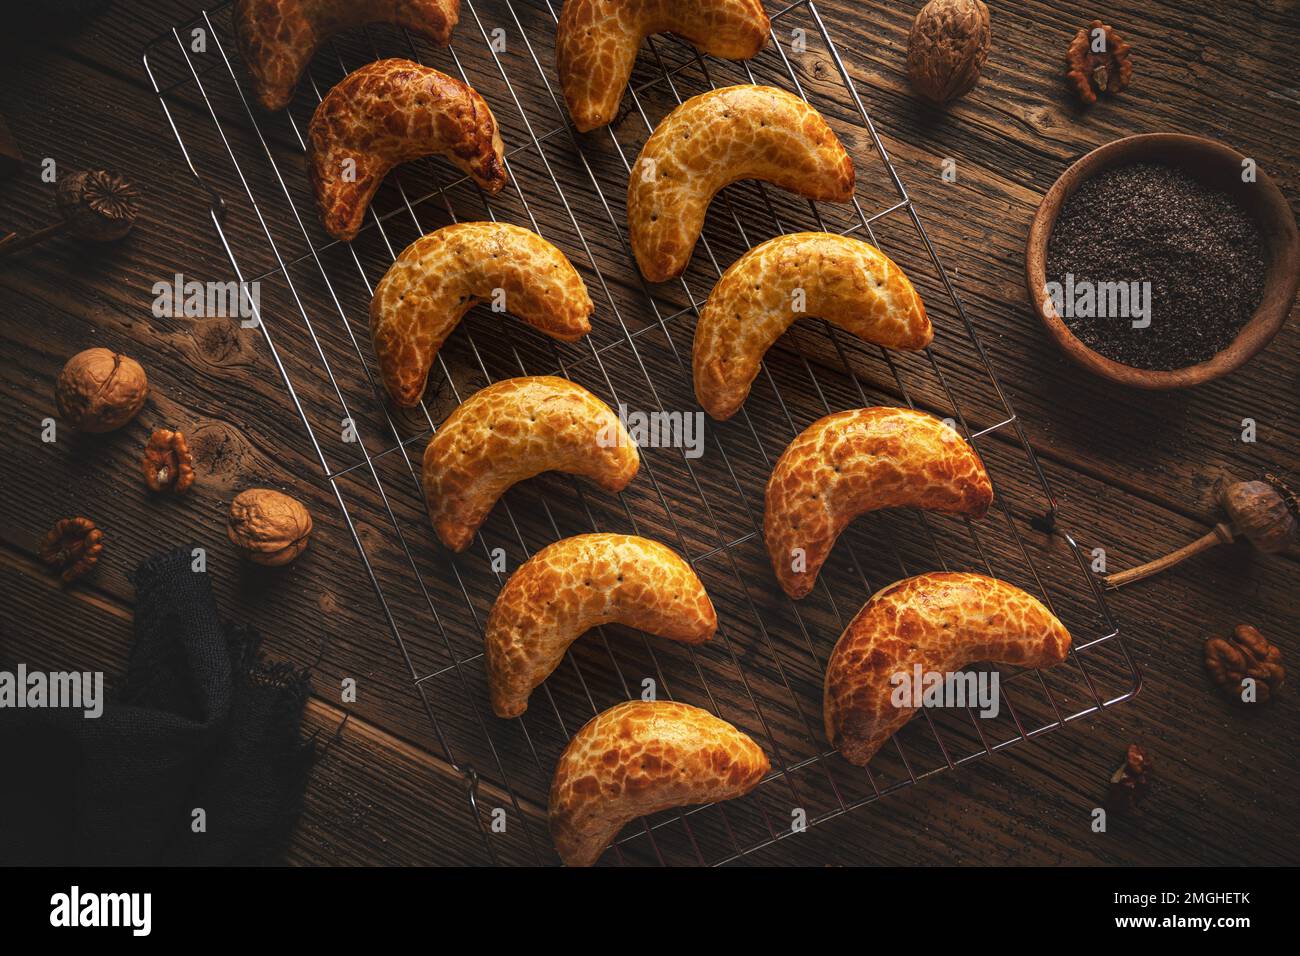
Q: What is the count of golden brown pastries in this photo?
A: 11